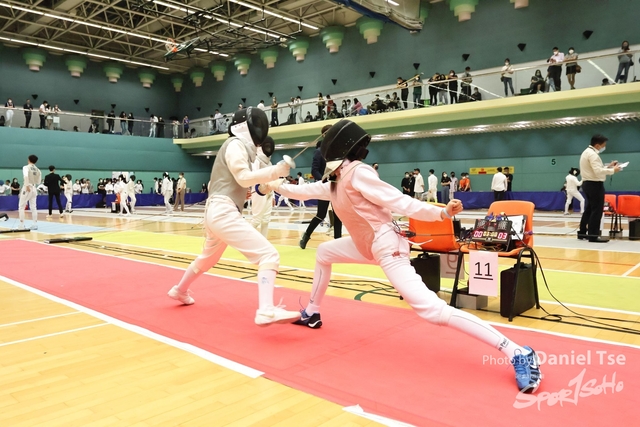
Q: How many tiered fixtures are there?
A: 15